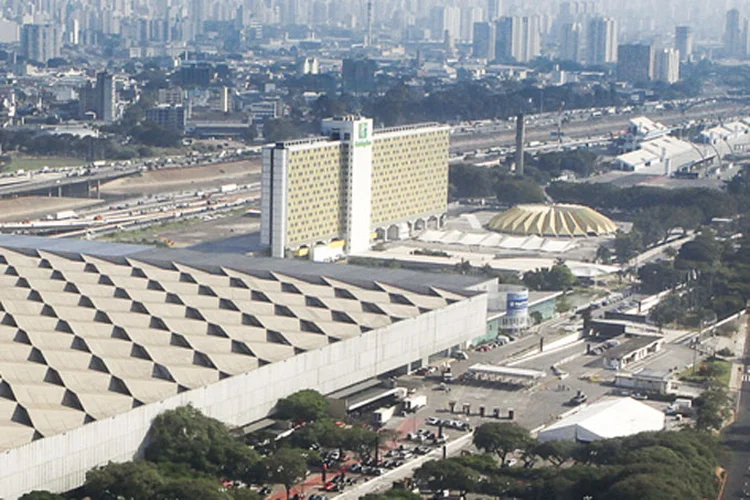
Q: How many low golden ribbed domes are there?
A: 1